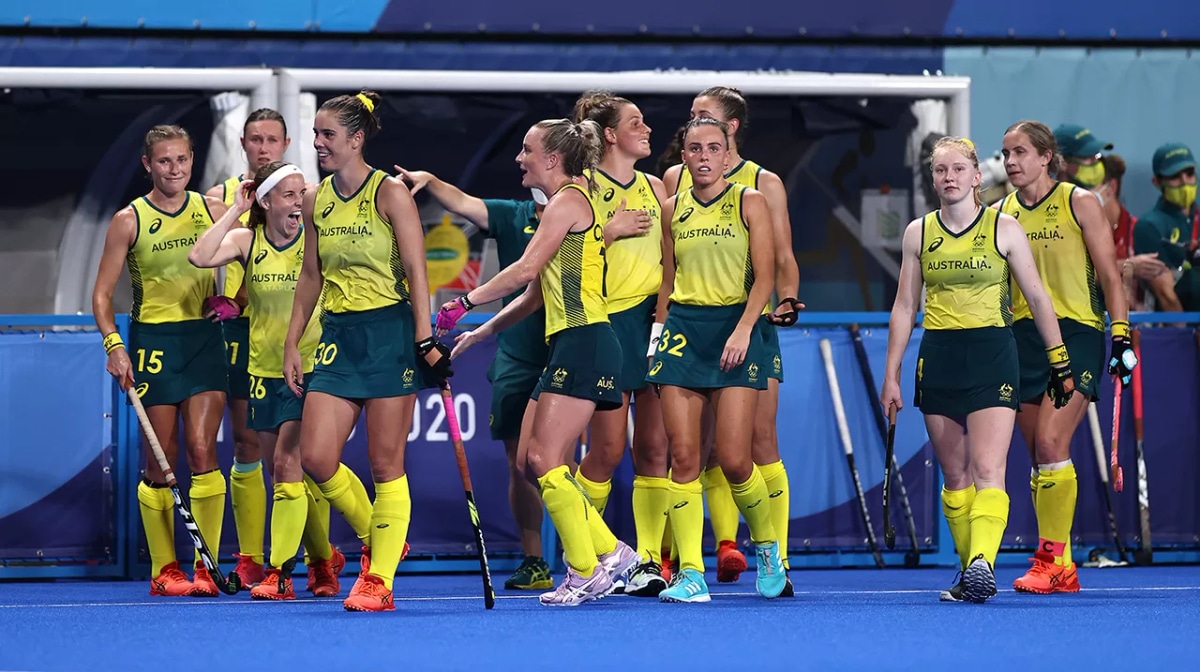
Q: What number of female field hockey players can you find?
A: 10